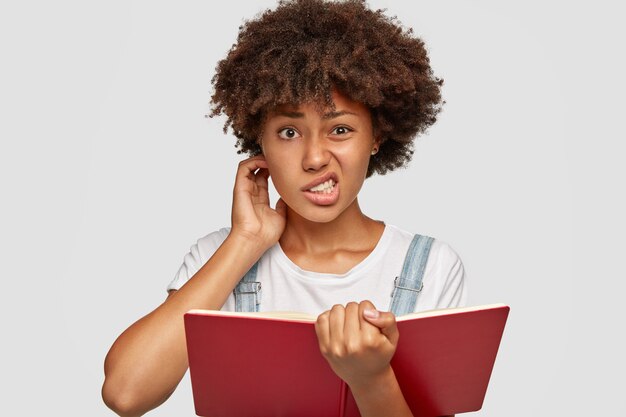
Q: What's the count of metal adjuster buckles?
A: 2